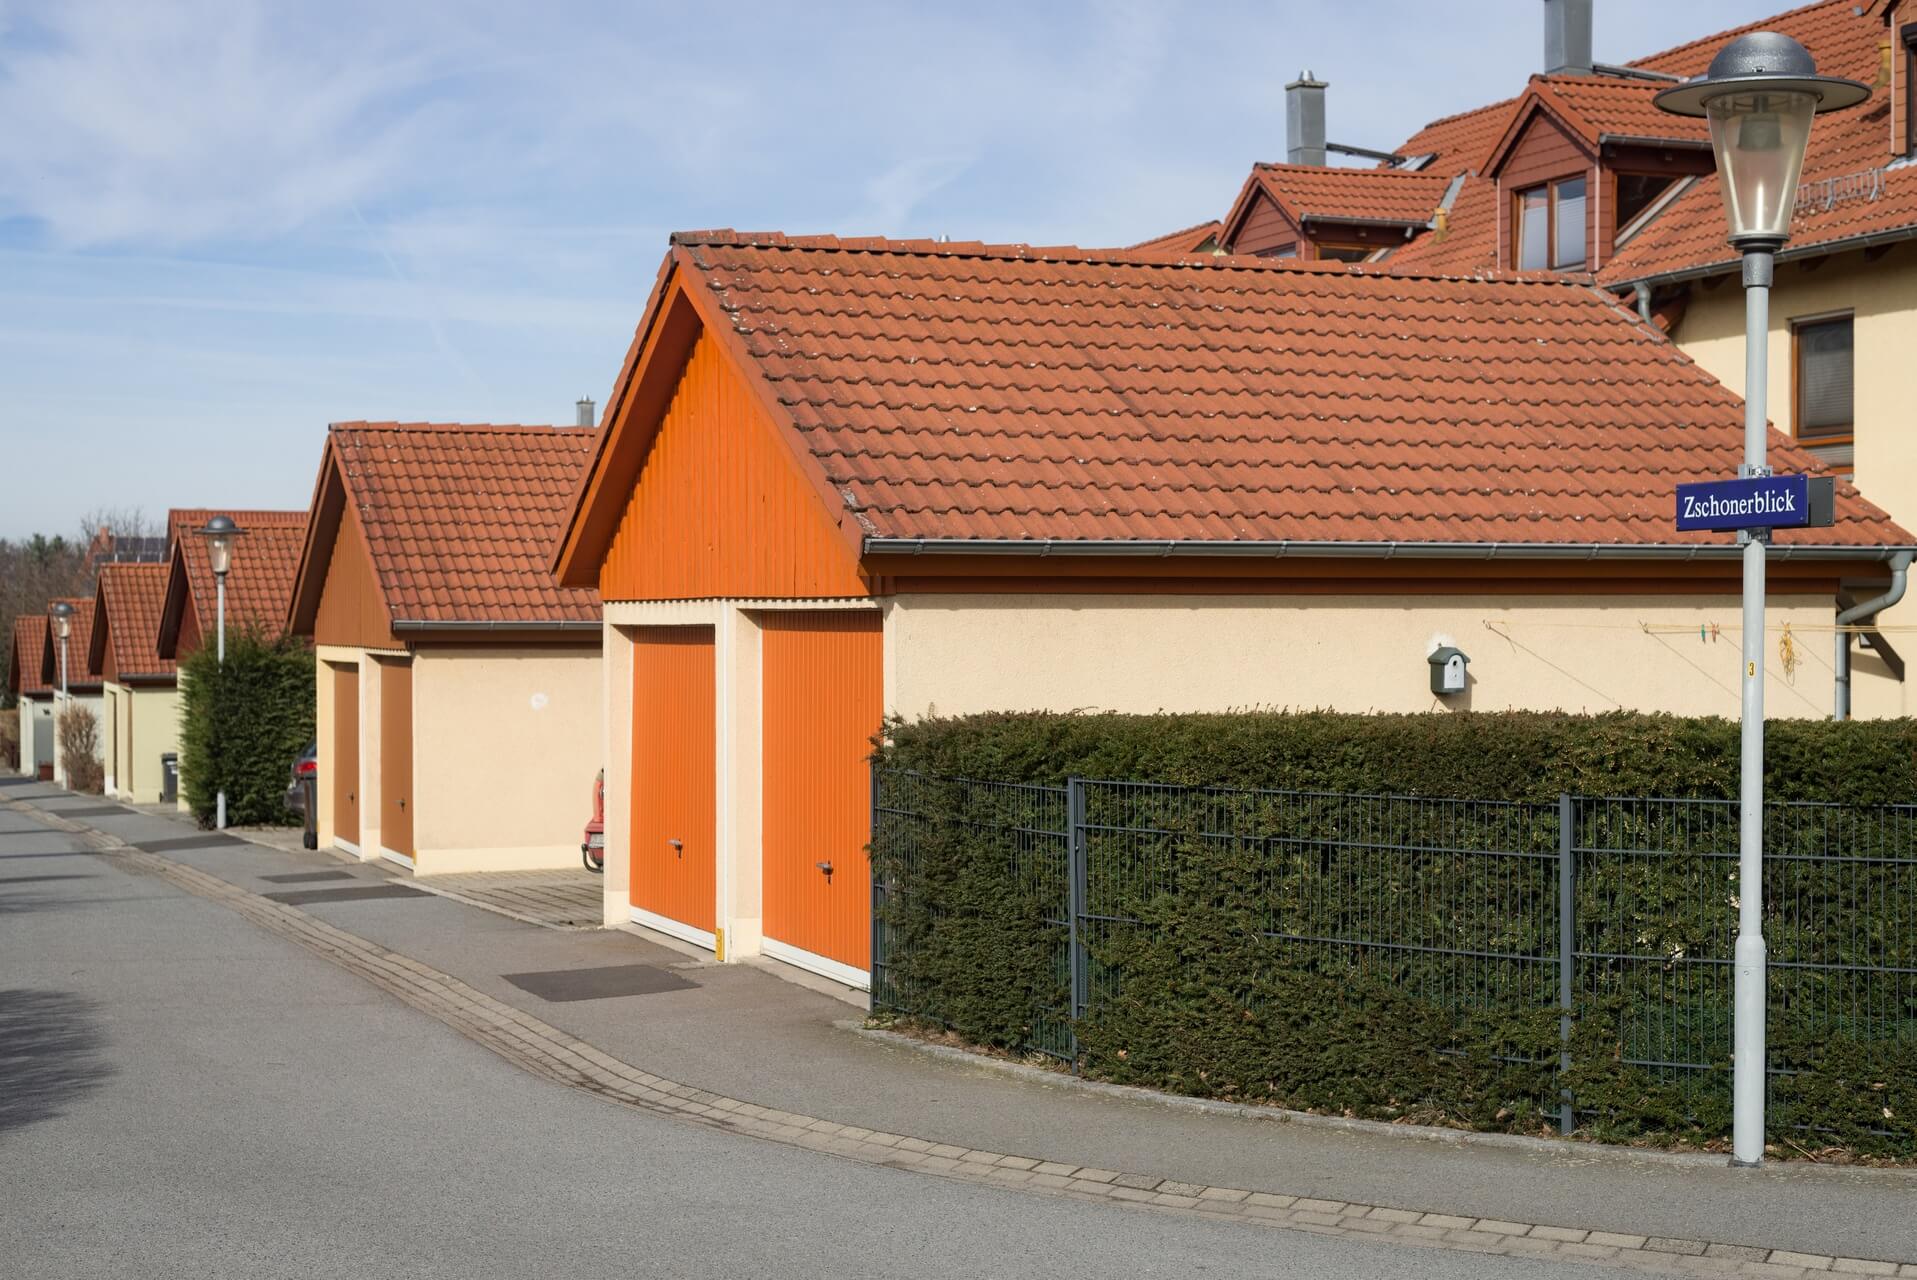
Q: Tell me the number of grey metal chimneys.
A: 3